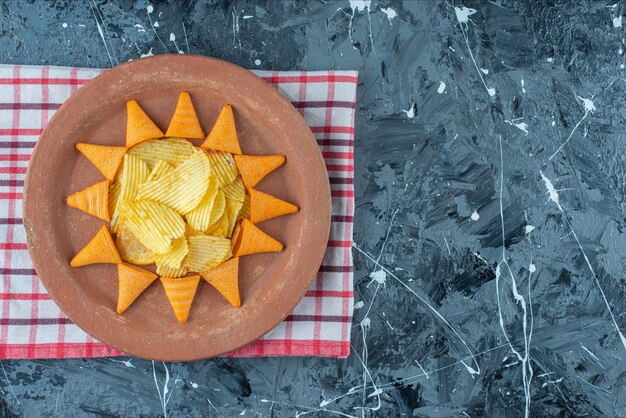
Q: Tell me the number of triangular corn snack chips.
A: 12